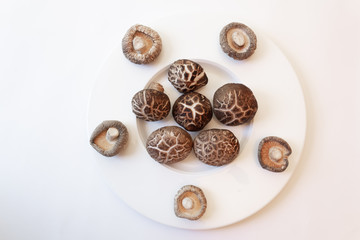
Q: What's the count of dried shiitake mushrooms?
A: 11